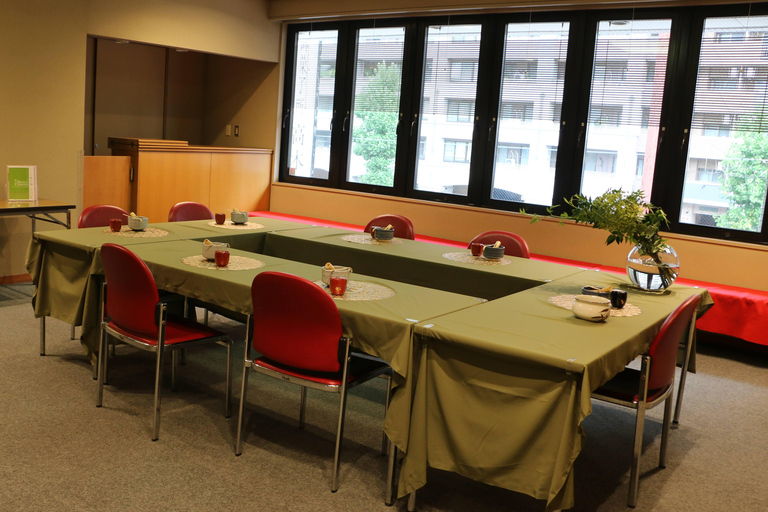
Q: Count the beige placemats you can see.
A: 7